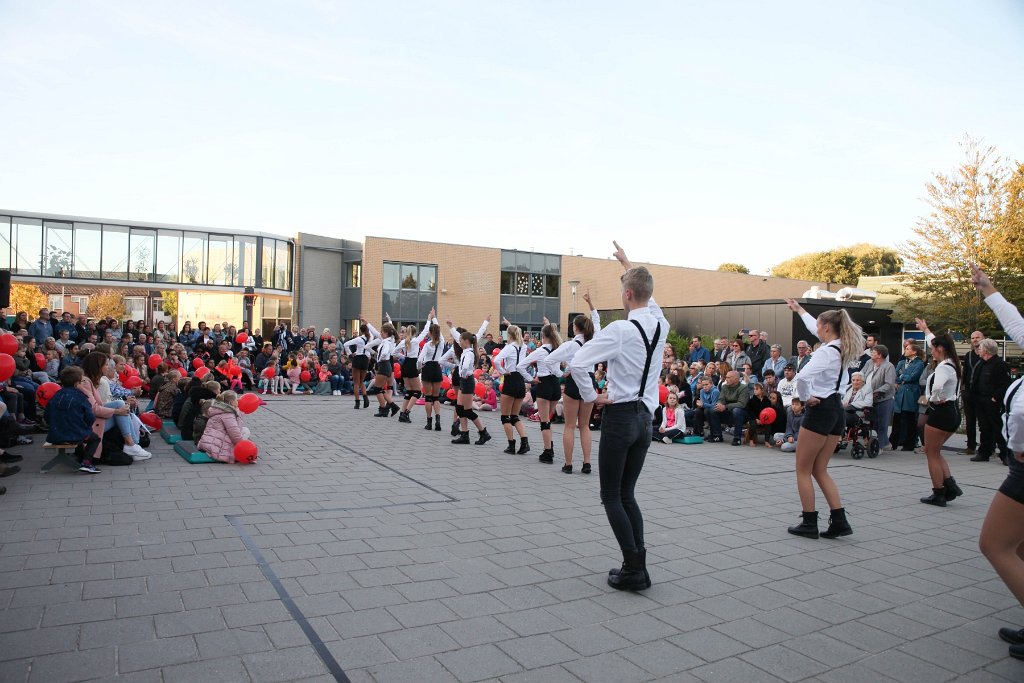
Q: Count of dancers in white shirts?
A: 14